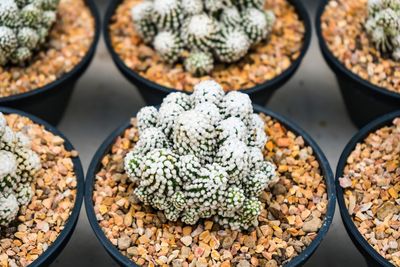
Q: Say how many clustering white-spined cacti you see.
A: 5